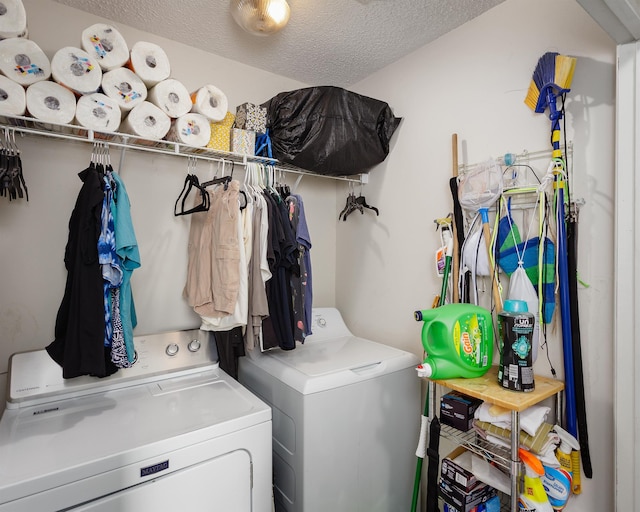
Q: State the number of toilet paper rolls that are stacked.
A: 13